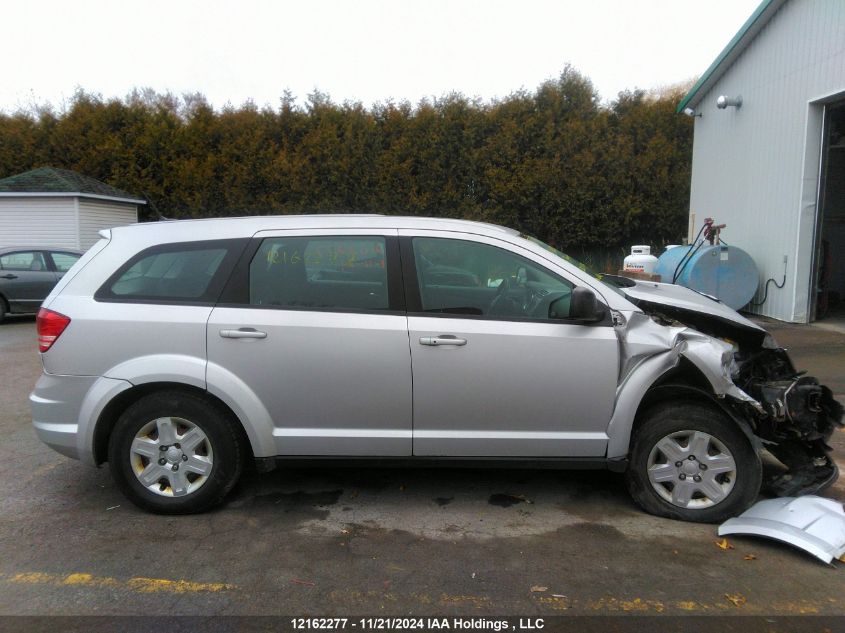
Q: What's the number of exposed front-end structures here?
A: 1